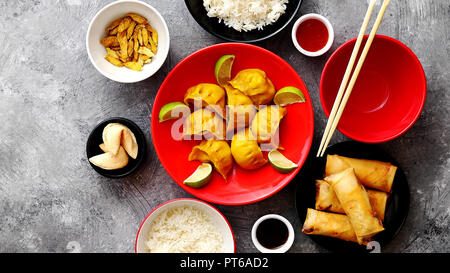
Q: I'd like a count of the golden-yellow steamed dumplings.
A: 7